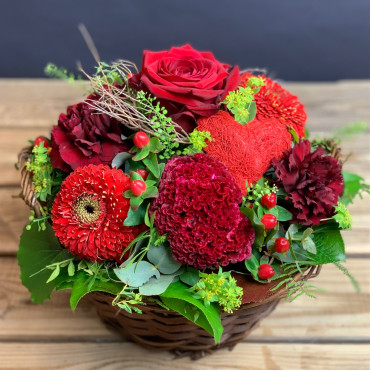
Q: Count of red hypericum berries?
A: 8